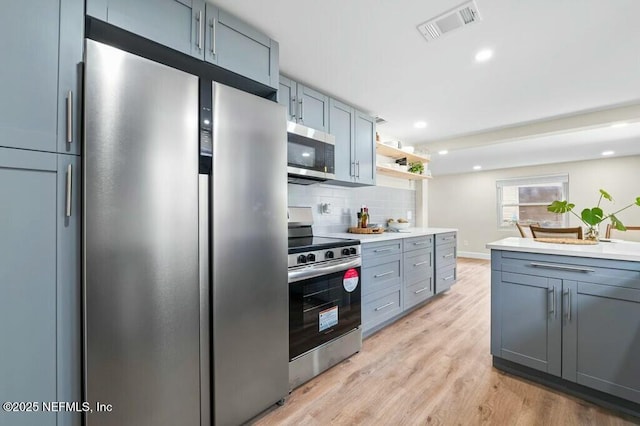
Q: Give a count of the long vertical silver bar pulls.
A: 10